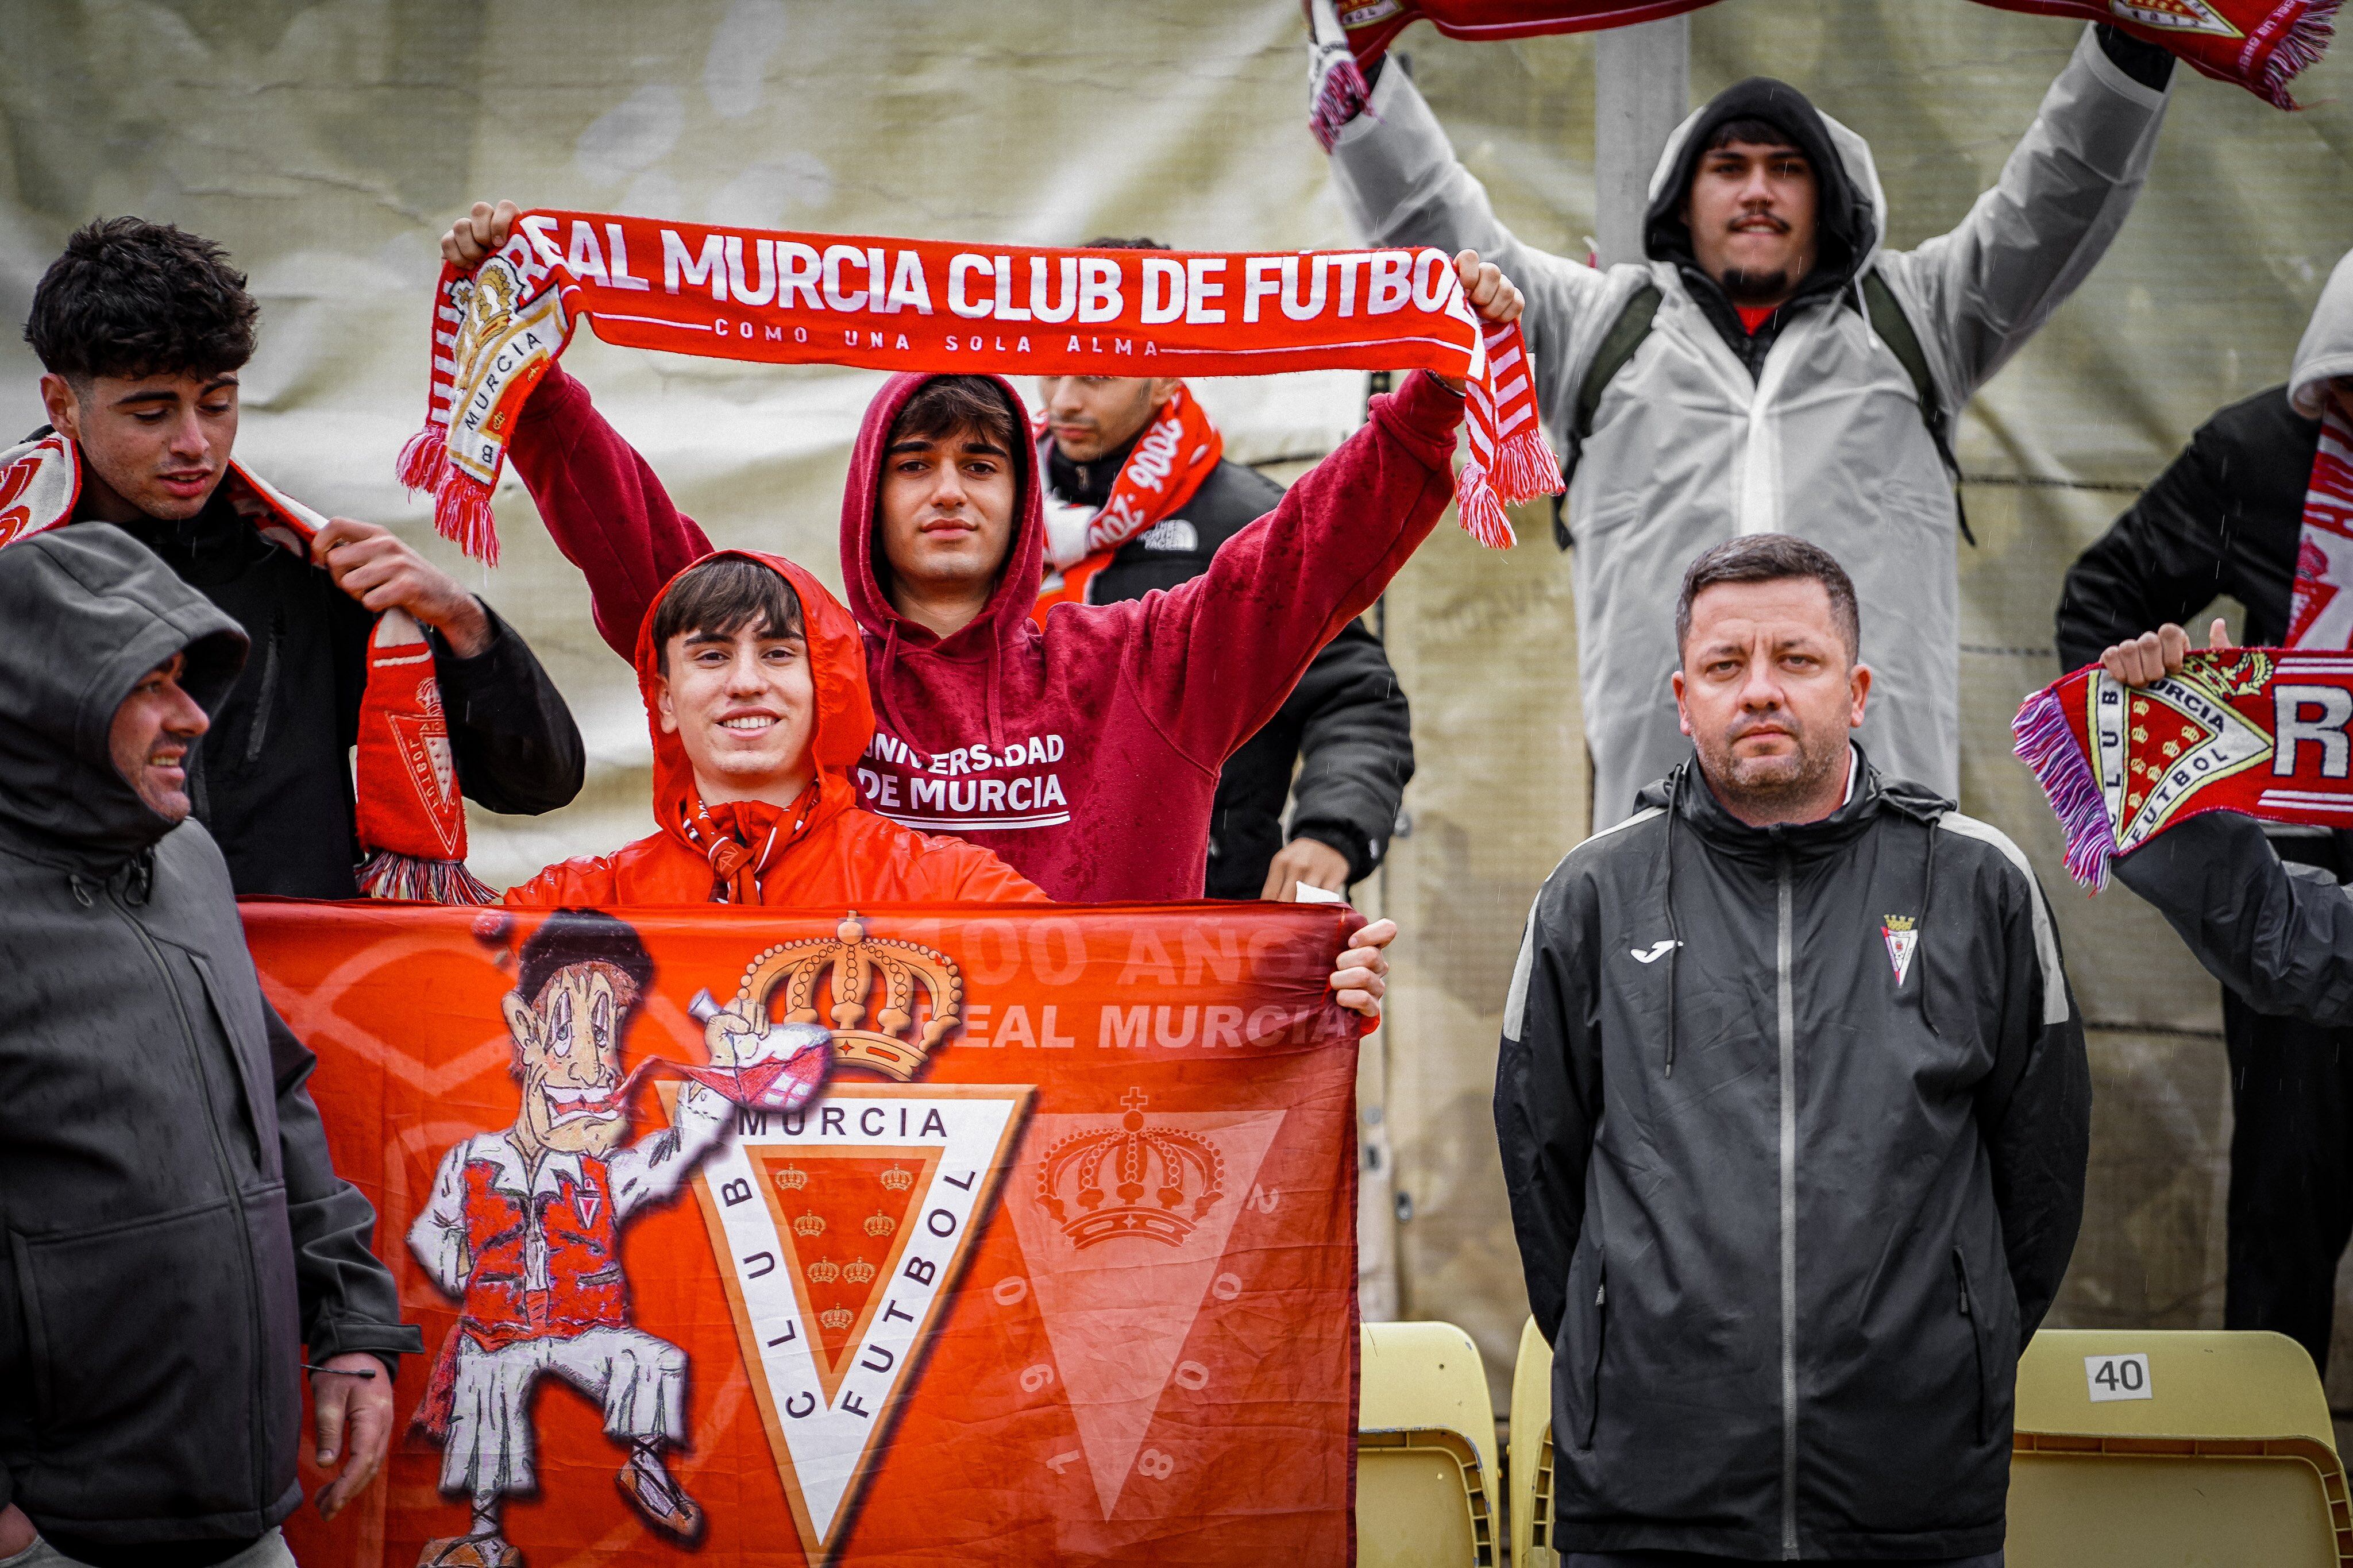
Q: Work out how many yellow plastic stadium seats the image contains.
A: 3